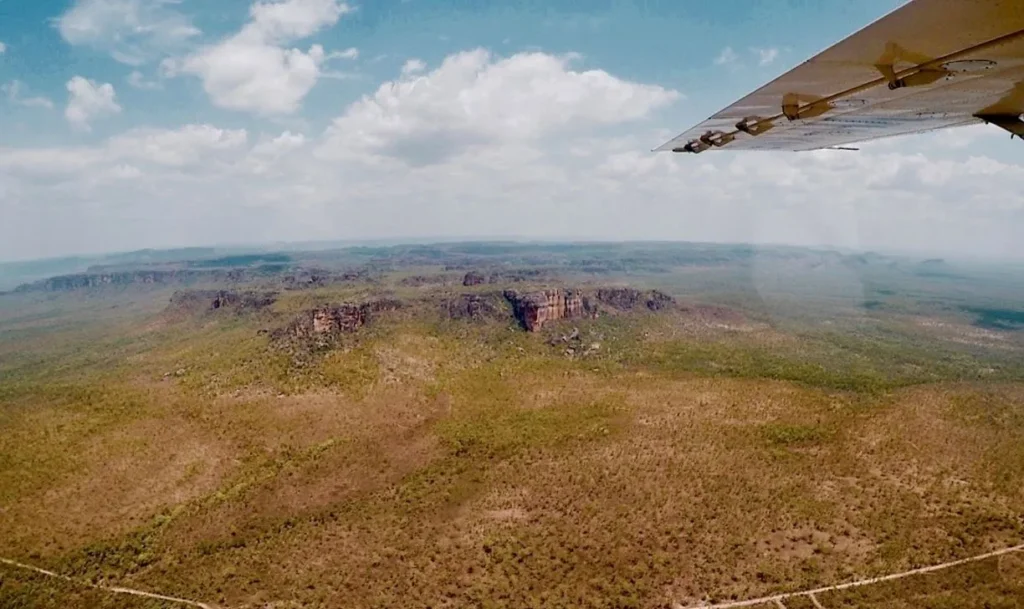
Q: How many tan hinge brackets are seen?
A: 5